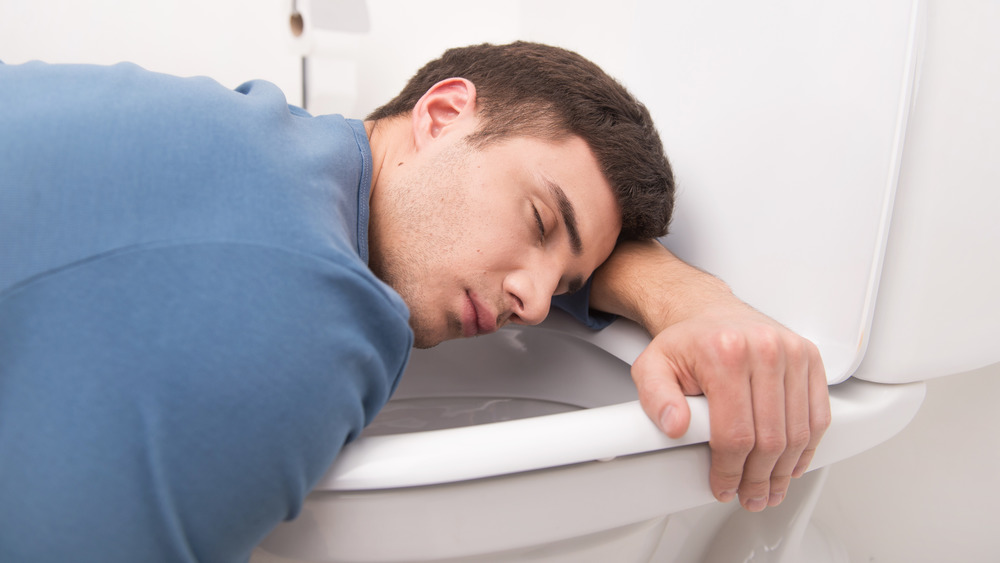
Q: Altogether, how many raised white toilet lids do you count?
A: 1